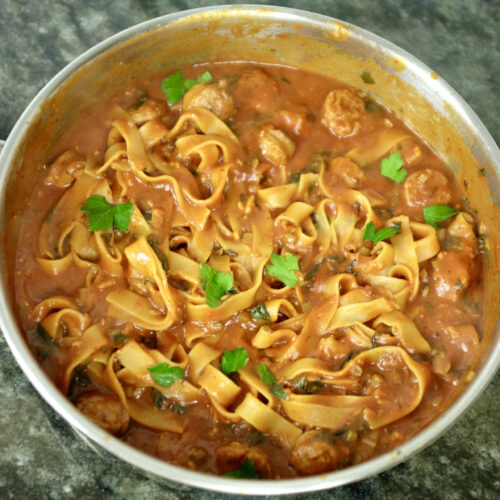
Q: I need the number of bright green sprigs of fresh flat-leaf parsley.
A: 11